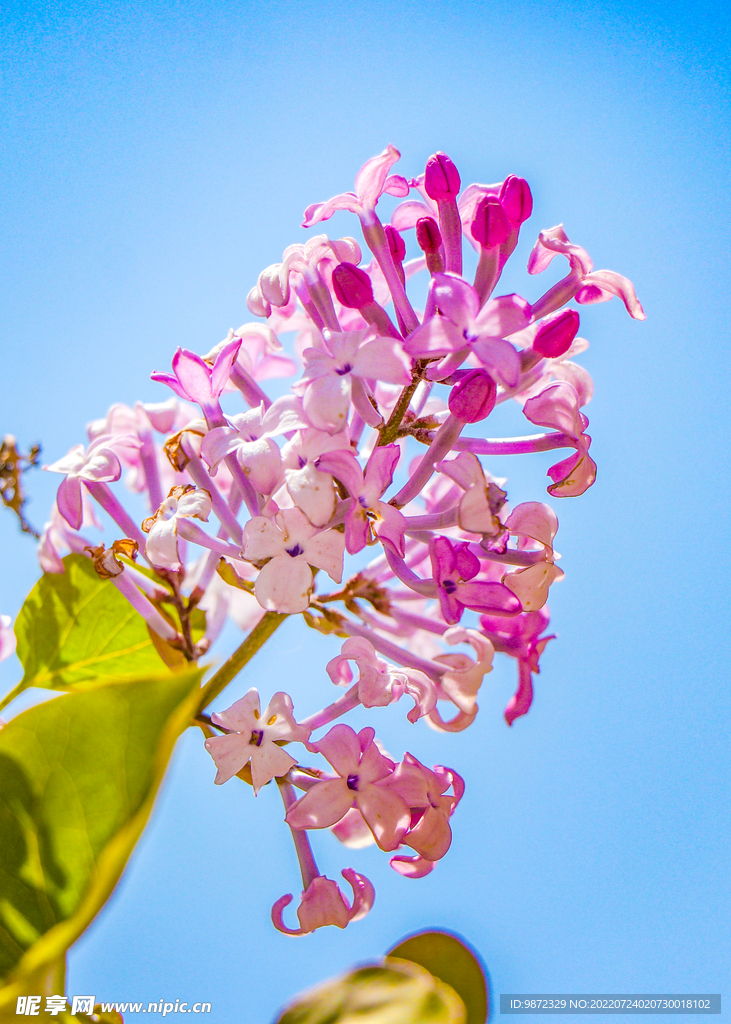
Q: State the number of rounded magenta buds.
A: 8